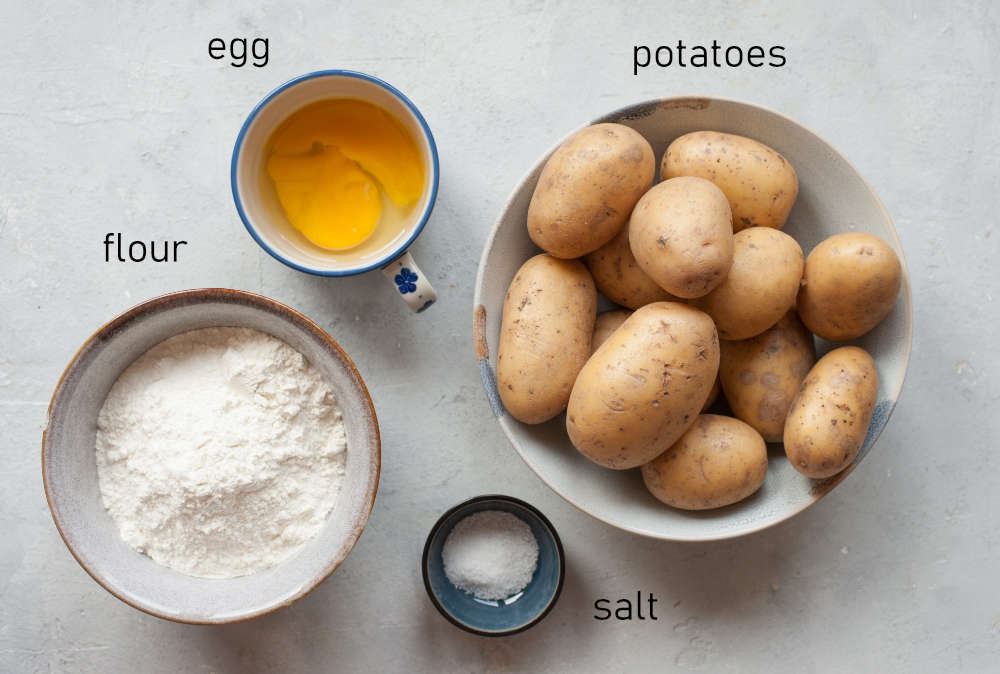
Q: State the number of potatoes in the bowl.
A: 12